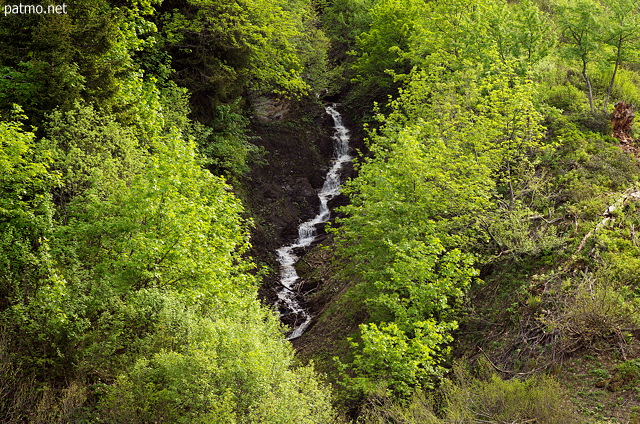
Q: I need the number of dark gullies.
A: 1